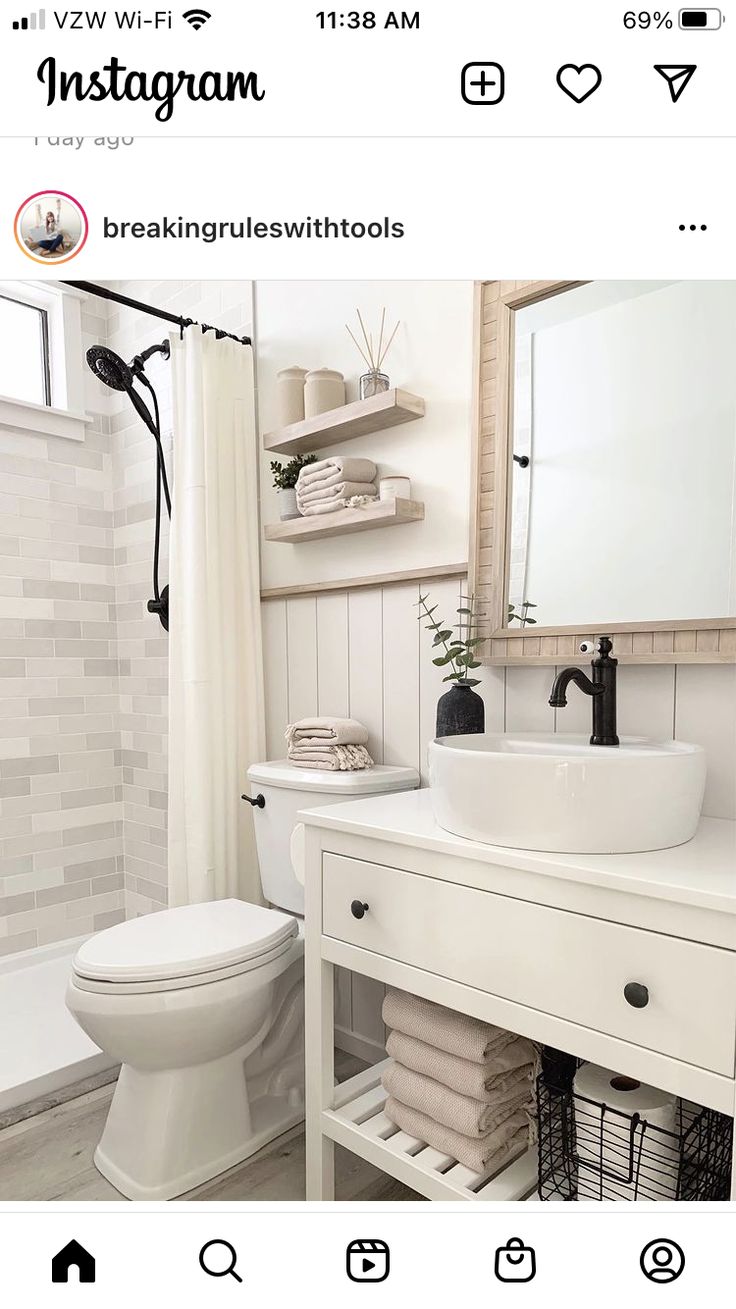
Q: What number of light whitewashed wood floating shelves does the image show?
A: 2